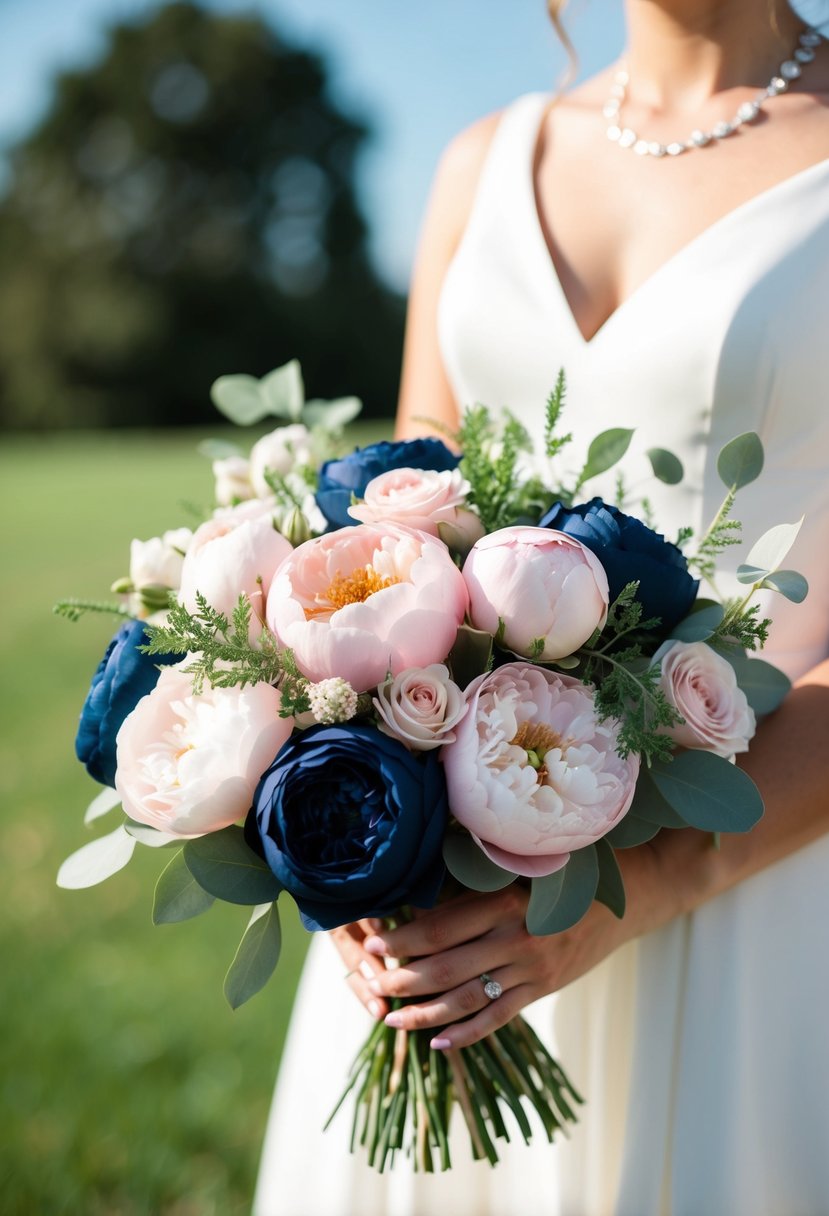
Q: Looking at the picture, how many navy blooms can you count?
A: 4